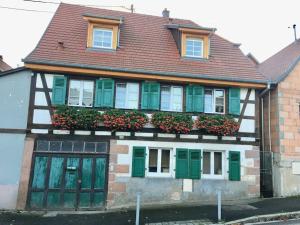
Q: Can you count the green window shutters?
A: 12